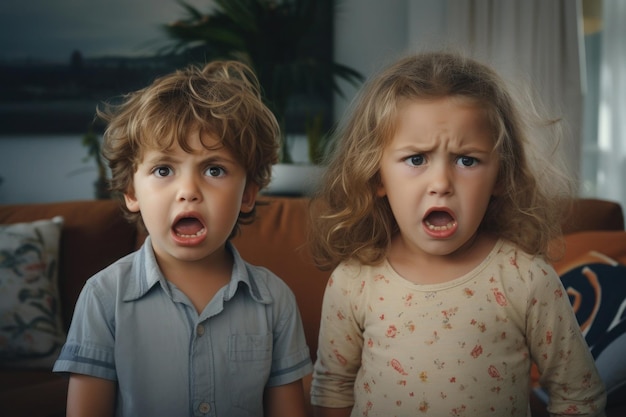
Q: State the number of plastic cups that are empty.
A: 0